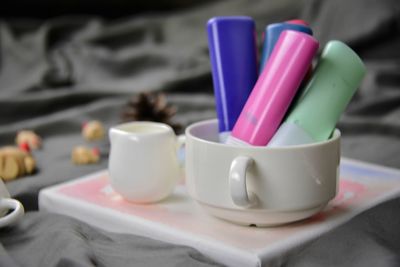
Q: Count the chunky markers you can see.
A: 5